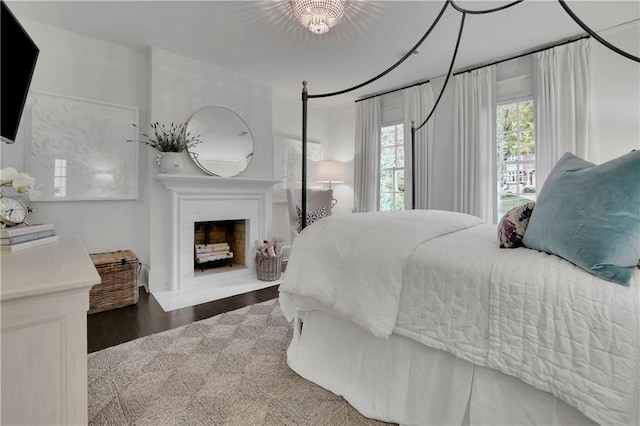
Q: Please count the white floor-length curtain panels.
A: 4